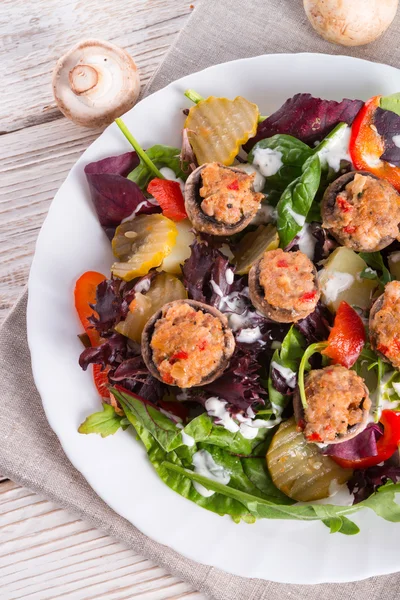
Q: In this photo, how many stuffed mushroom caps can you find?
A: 6